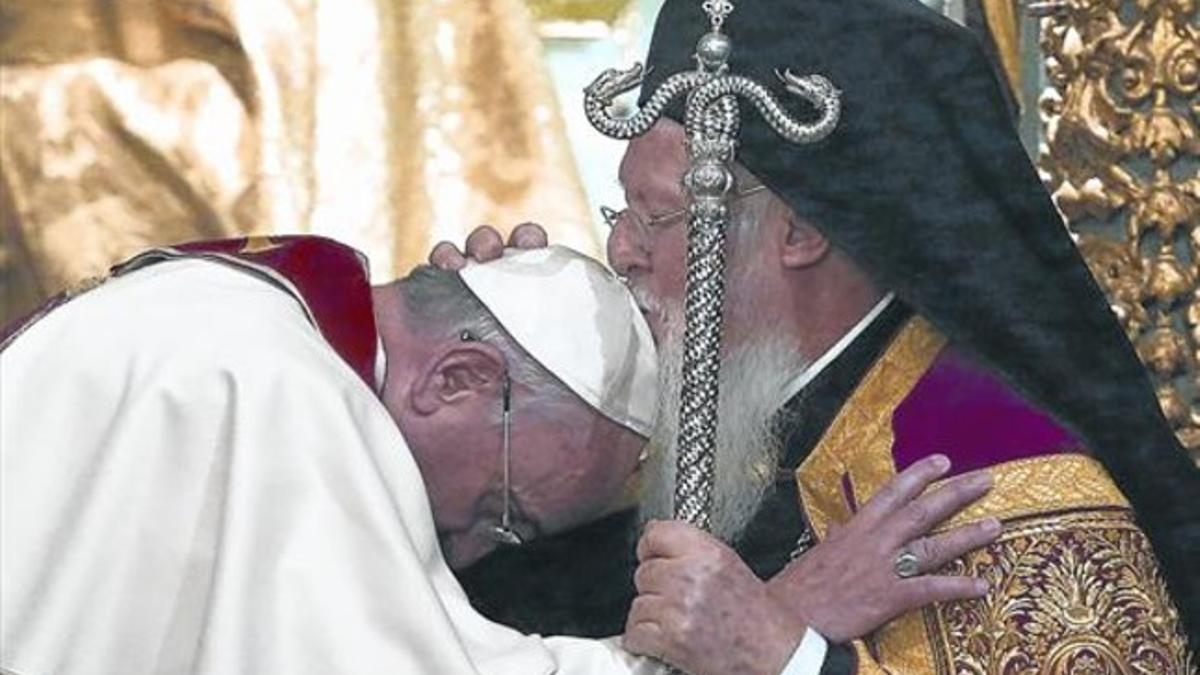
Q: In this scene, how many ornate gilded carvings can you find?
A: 1